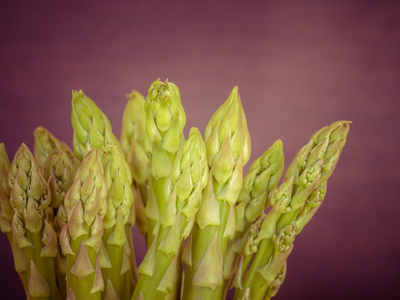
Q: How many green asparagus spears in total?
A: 13